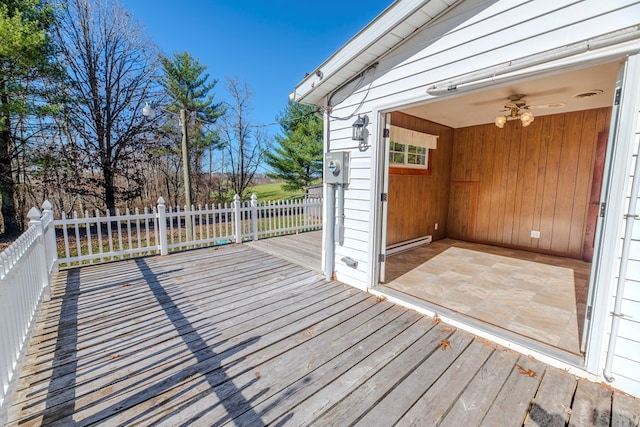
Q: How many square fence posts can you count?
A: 5